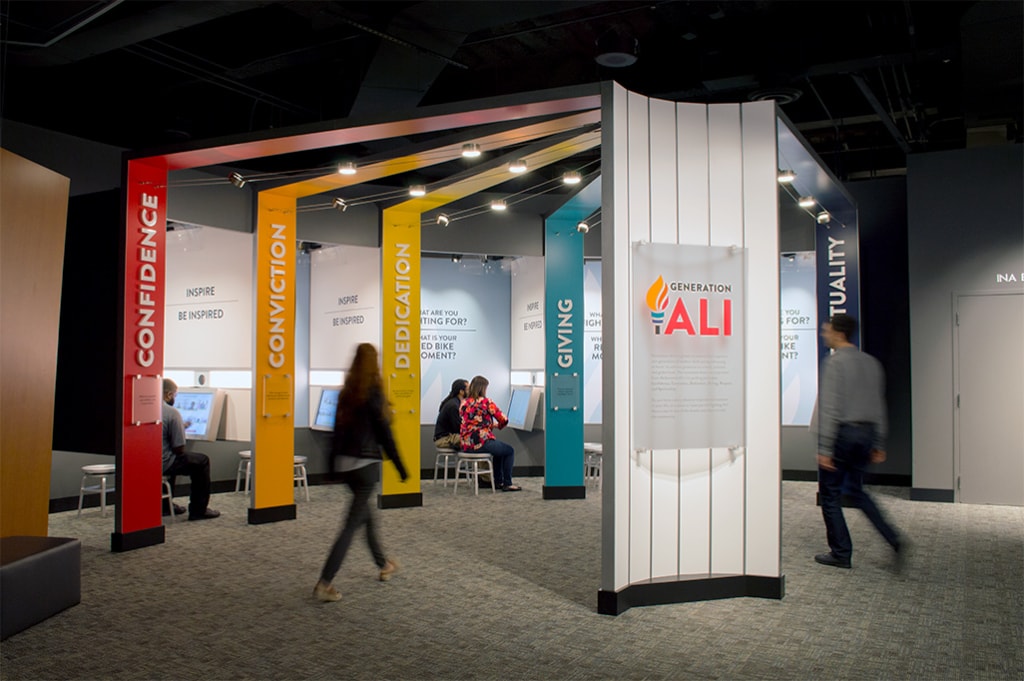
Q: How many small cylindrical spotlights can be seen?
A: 13